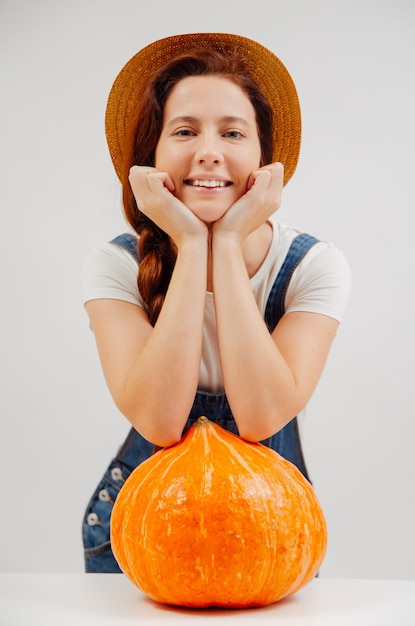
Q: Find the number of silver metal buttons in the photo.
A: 3